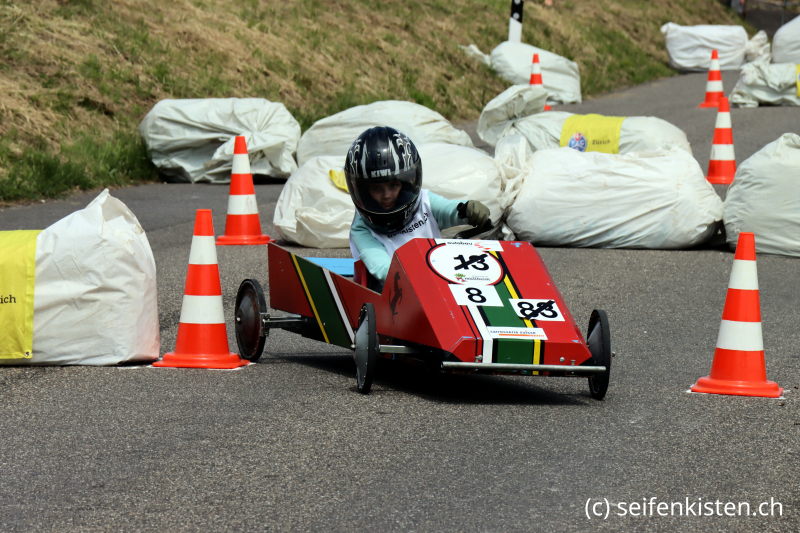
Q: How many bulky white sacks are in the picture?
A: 11